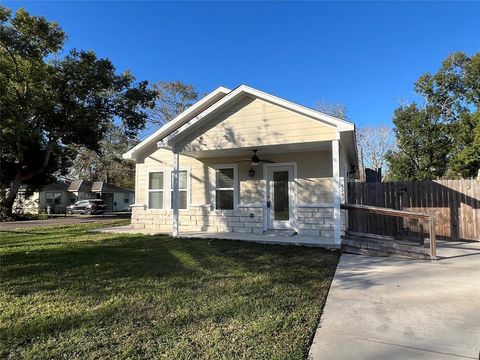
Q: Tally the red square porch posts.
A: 0